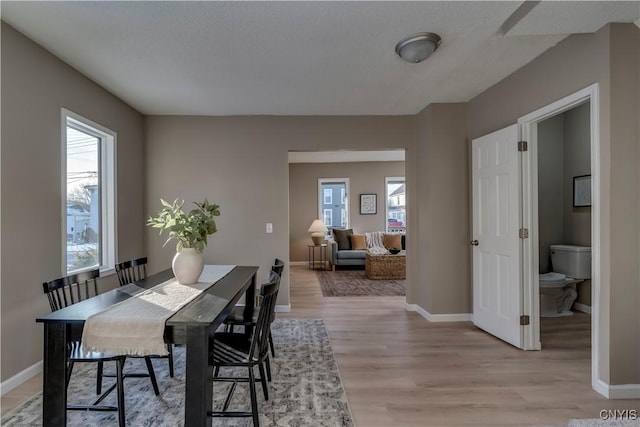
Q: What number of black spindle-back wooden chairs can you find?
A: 4